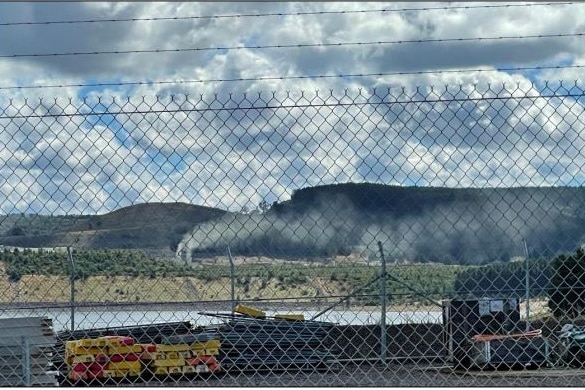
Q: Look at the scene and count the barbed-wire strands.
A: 3